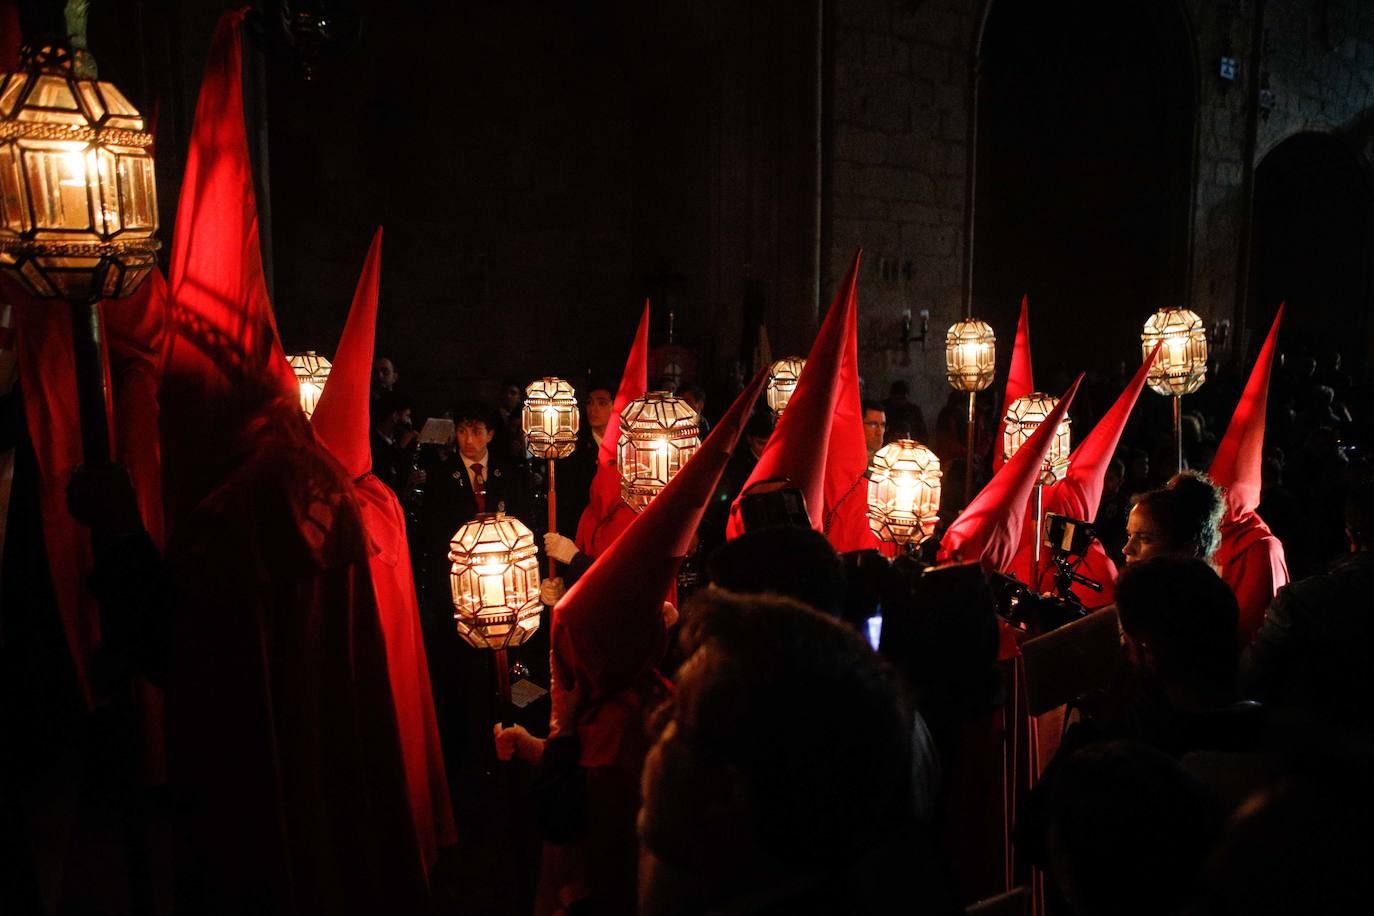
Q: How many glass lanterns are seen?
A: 10